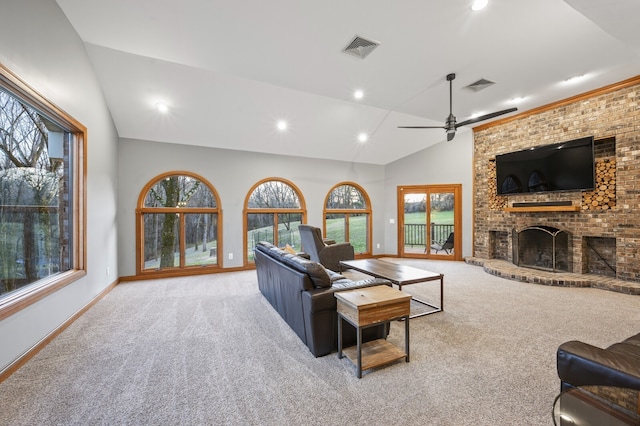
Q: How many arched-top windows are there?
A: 3